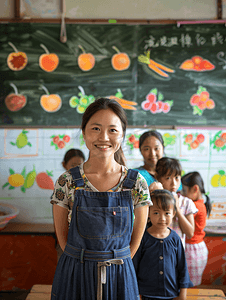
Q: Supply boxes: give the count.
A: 0